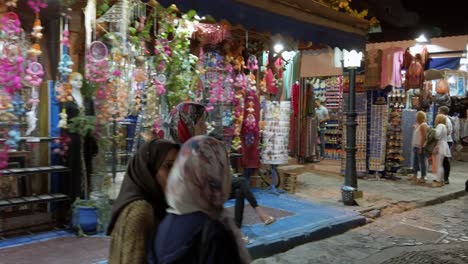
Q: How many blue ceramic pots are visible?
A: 1